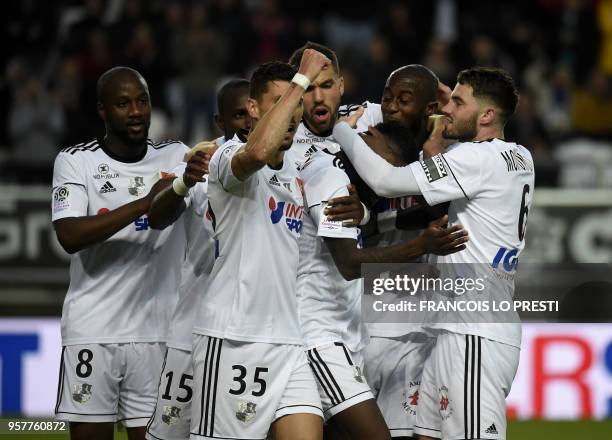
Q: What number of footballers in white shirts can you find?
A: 7